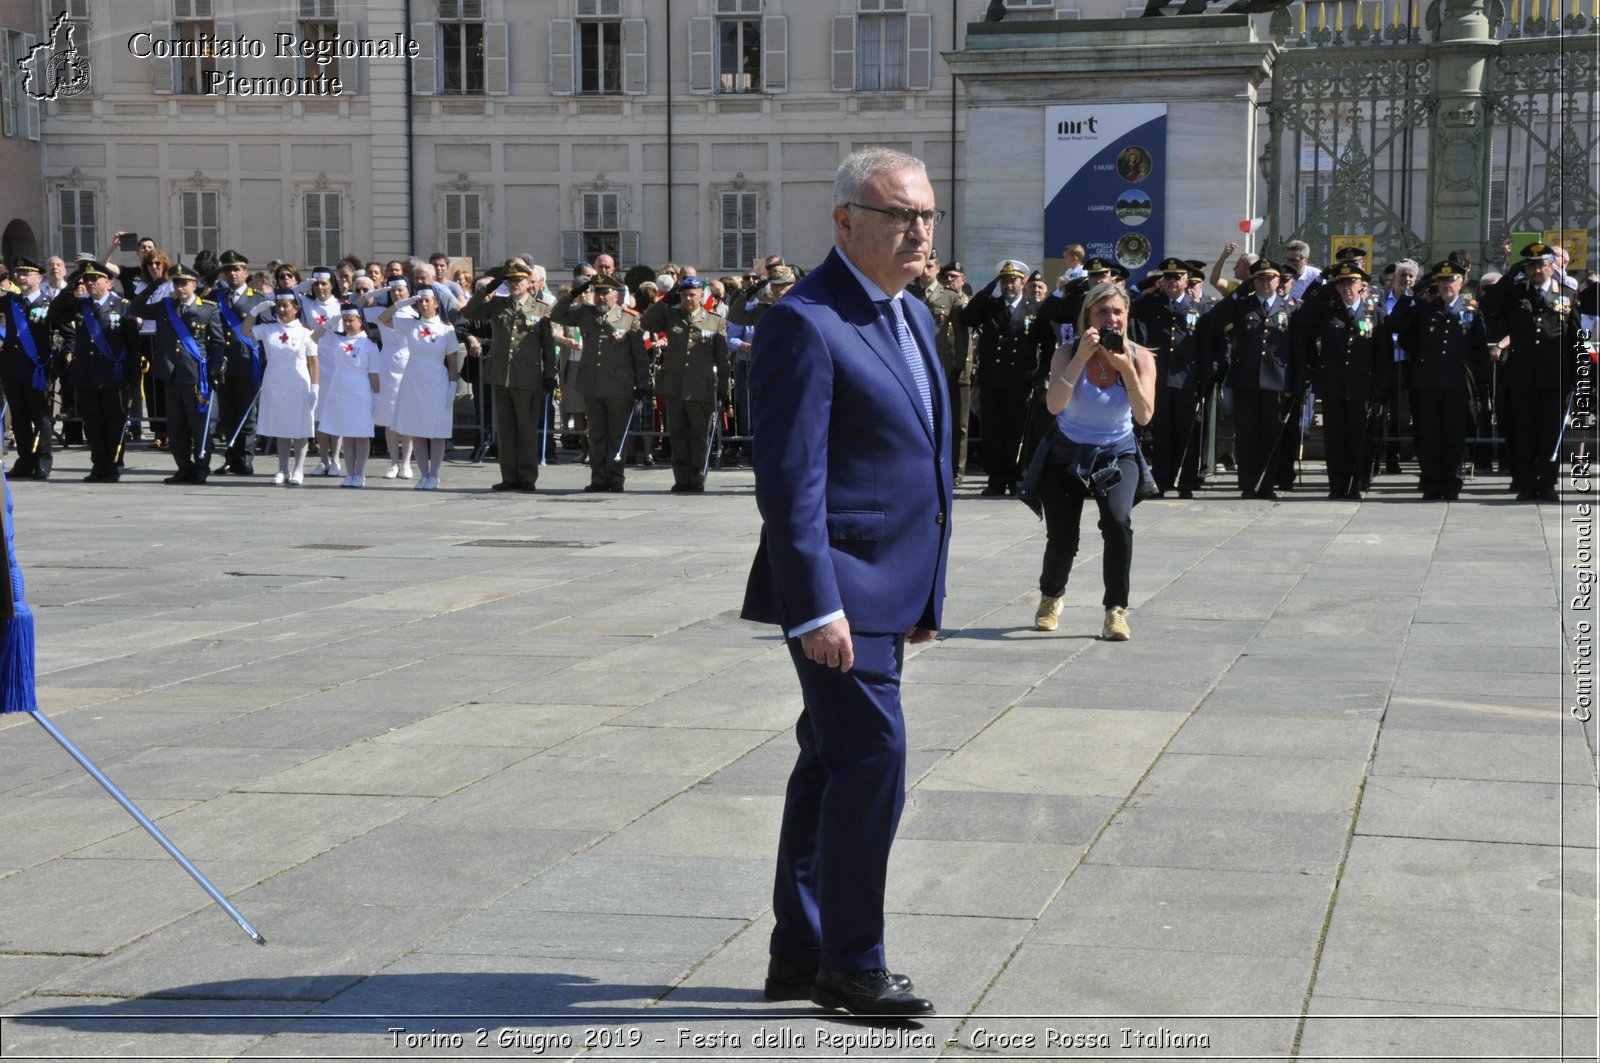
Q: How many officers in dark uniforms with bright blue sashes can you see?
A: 4